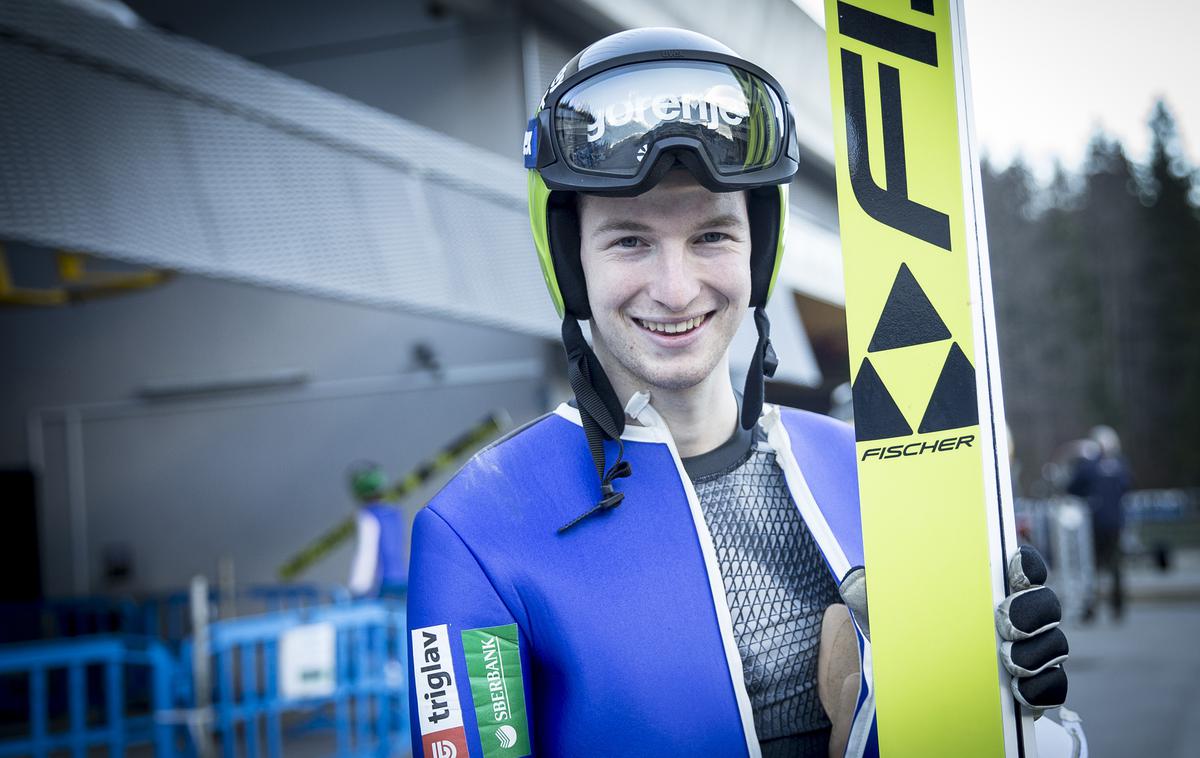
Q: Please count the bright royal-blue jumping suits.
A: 2